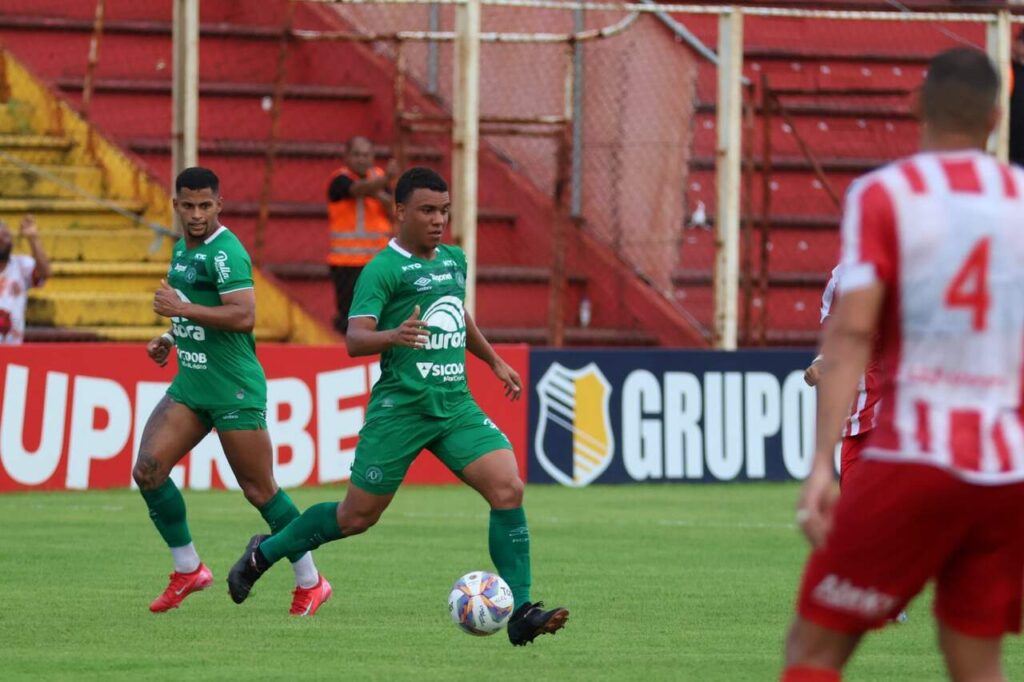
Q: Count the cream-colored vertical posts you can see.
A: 4